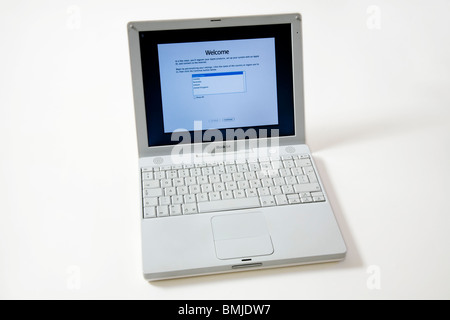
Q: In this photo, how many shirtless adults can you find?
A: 0